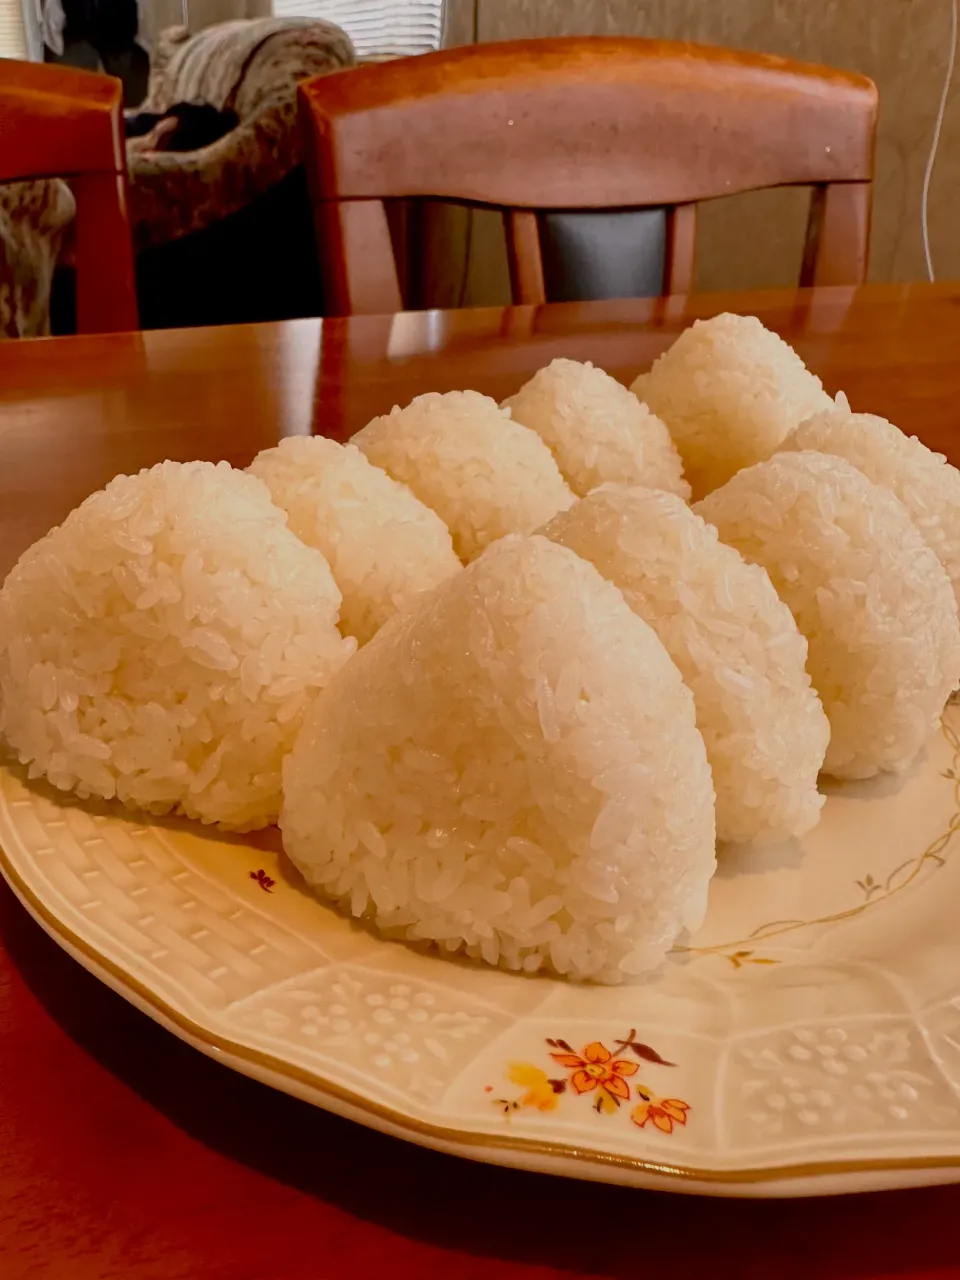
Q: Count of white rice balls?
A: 9